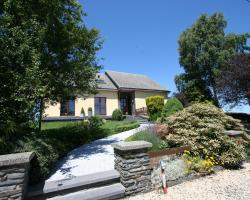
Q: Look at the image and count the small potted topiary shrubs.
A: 2